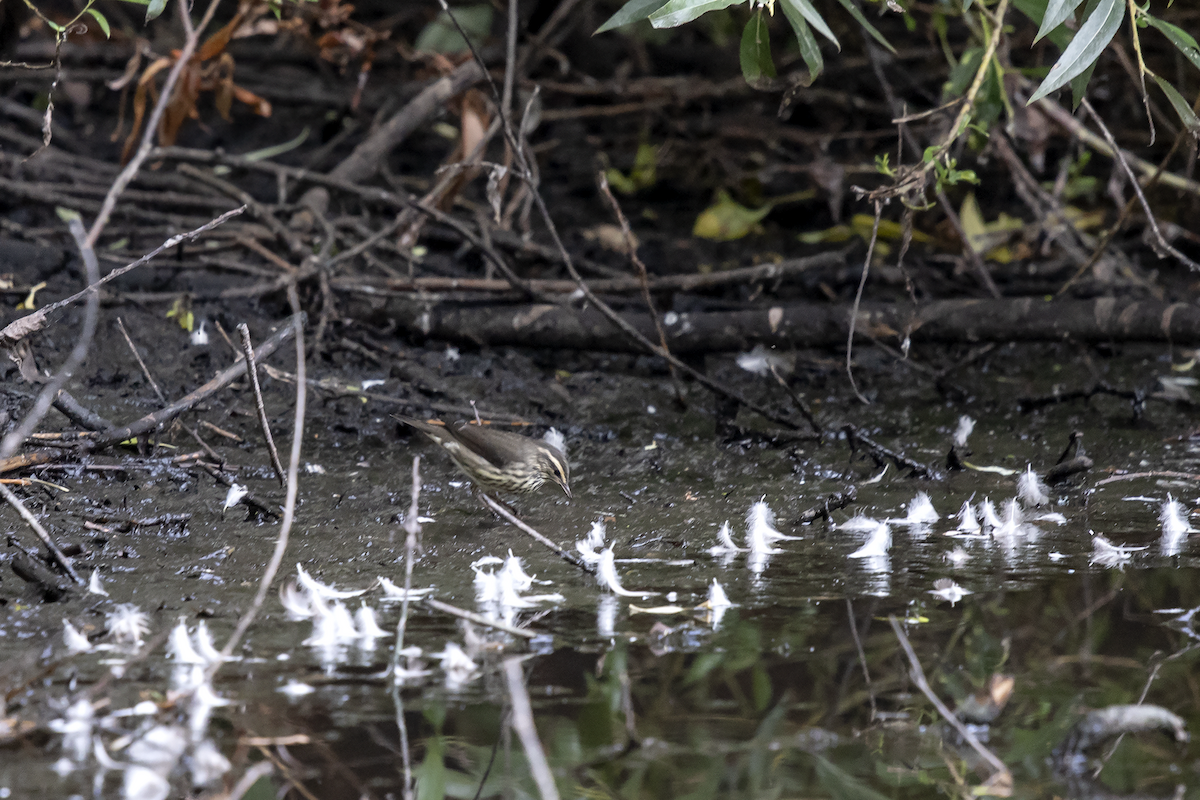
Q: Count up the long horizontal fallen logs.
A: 1